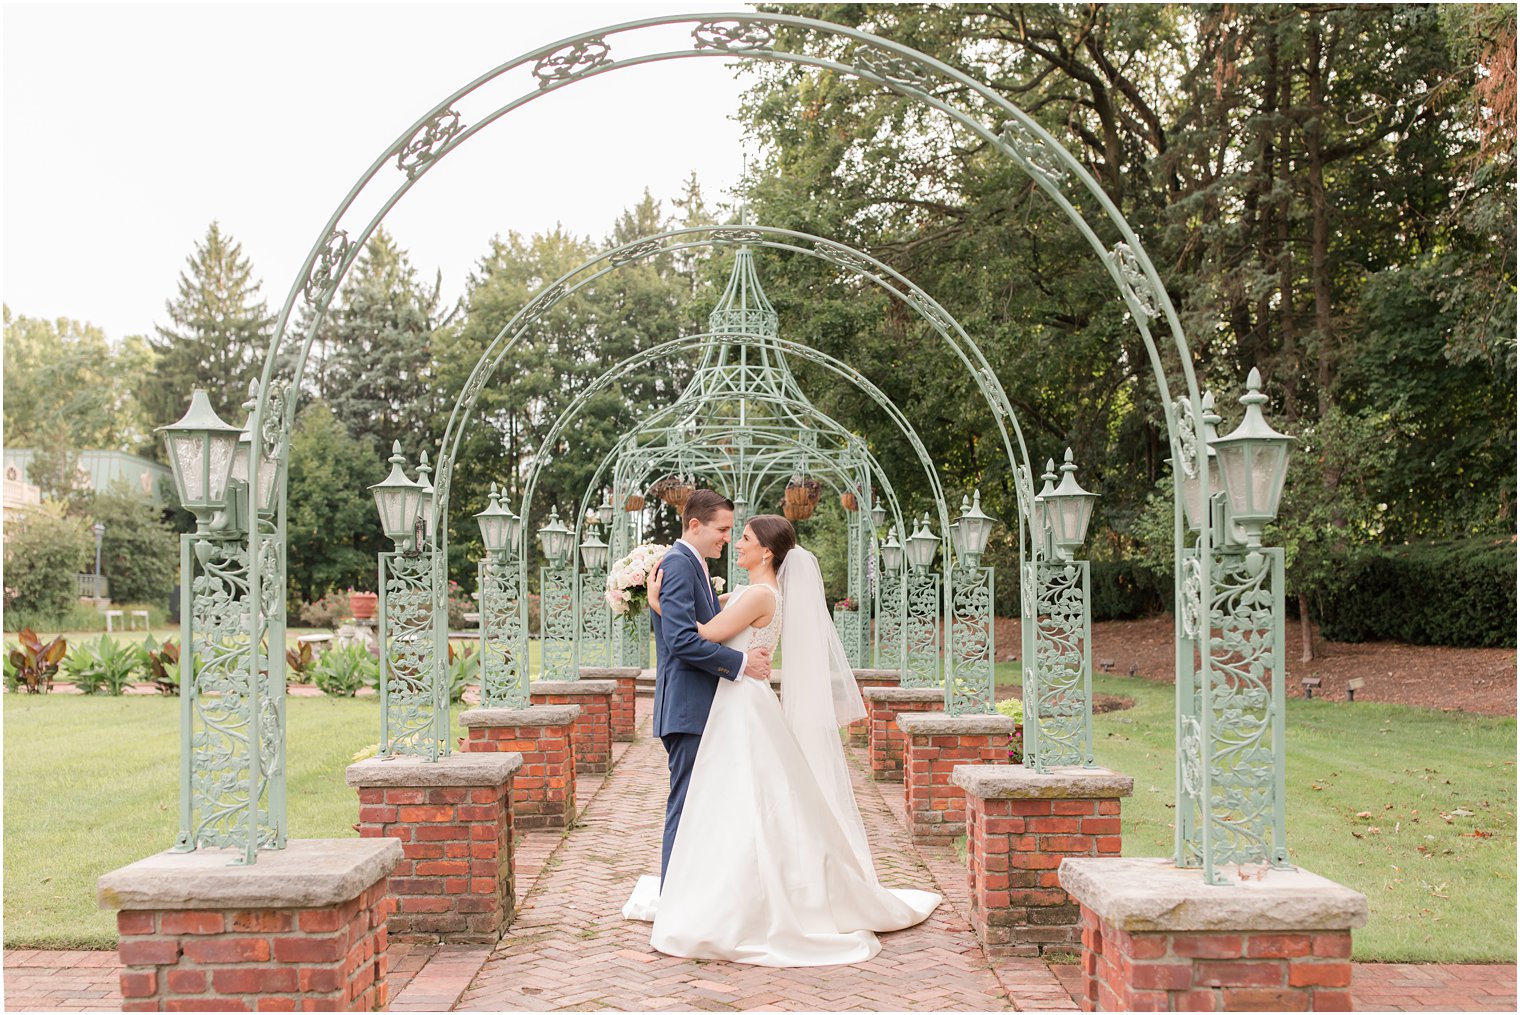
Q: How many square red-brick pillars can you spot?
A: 10